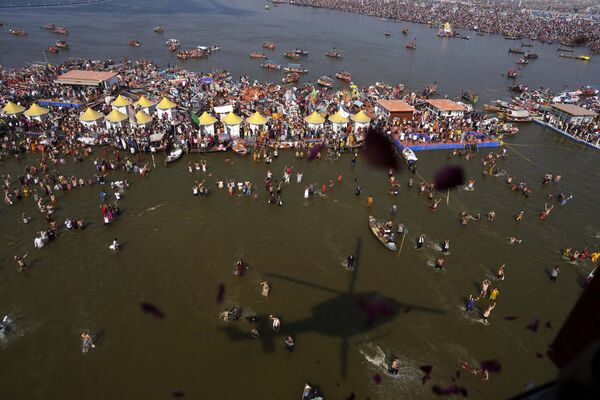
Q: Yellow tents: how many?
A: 14